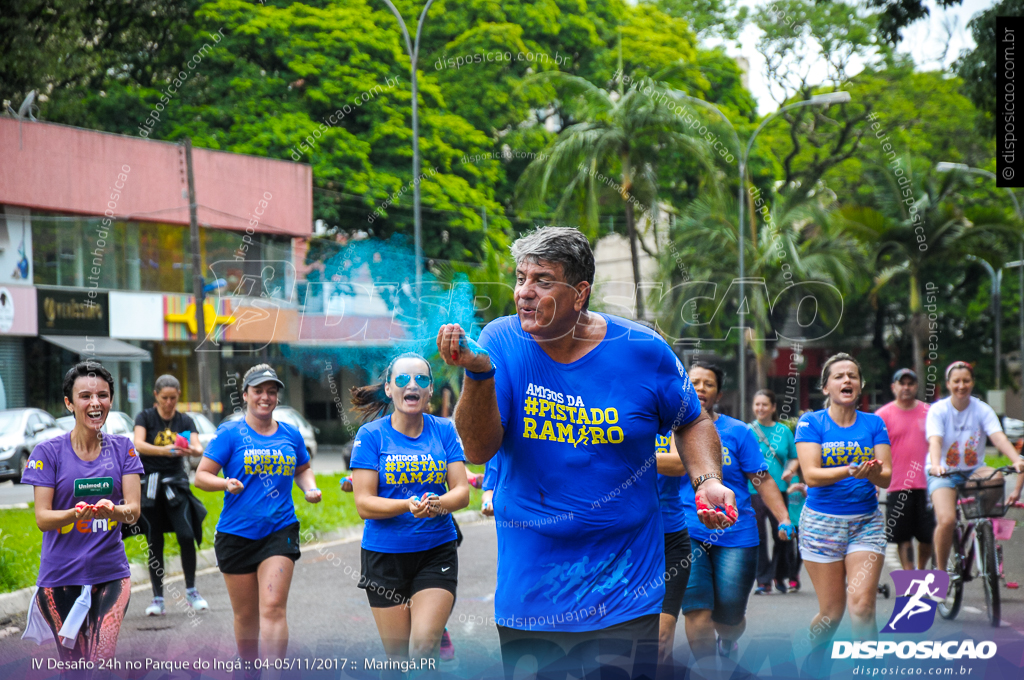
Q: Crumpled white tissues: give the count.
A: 0